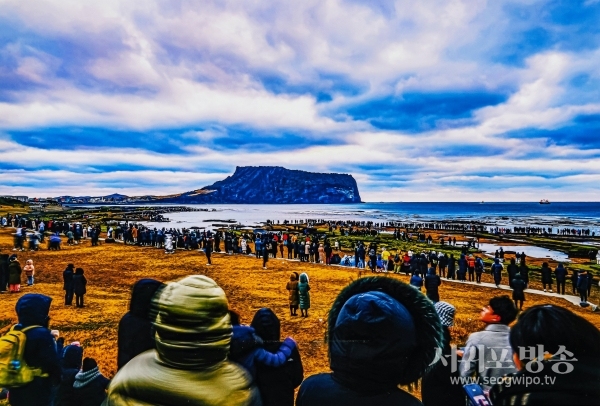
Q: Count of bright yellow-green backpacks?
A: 1